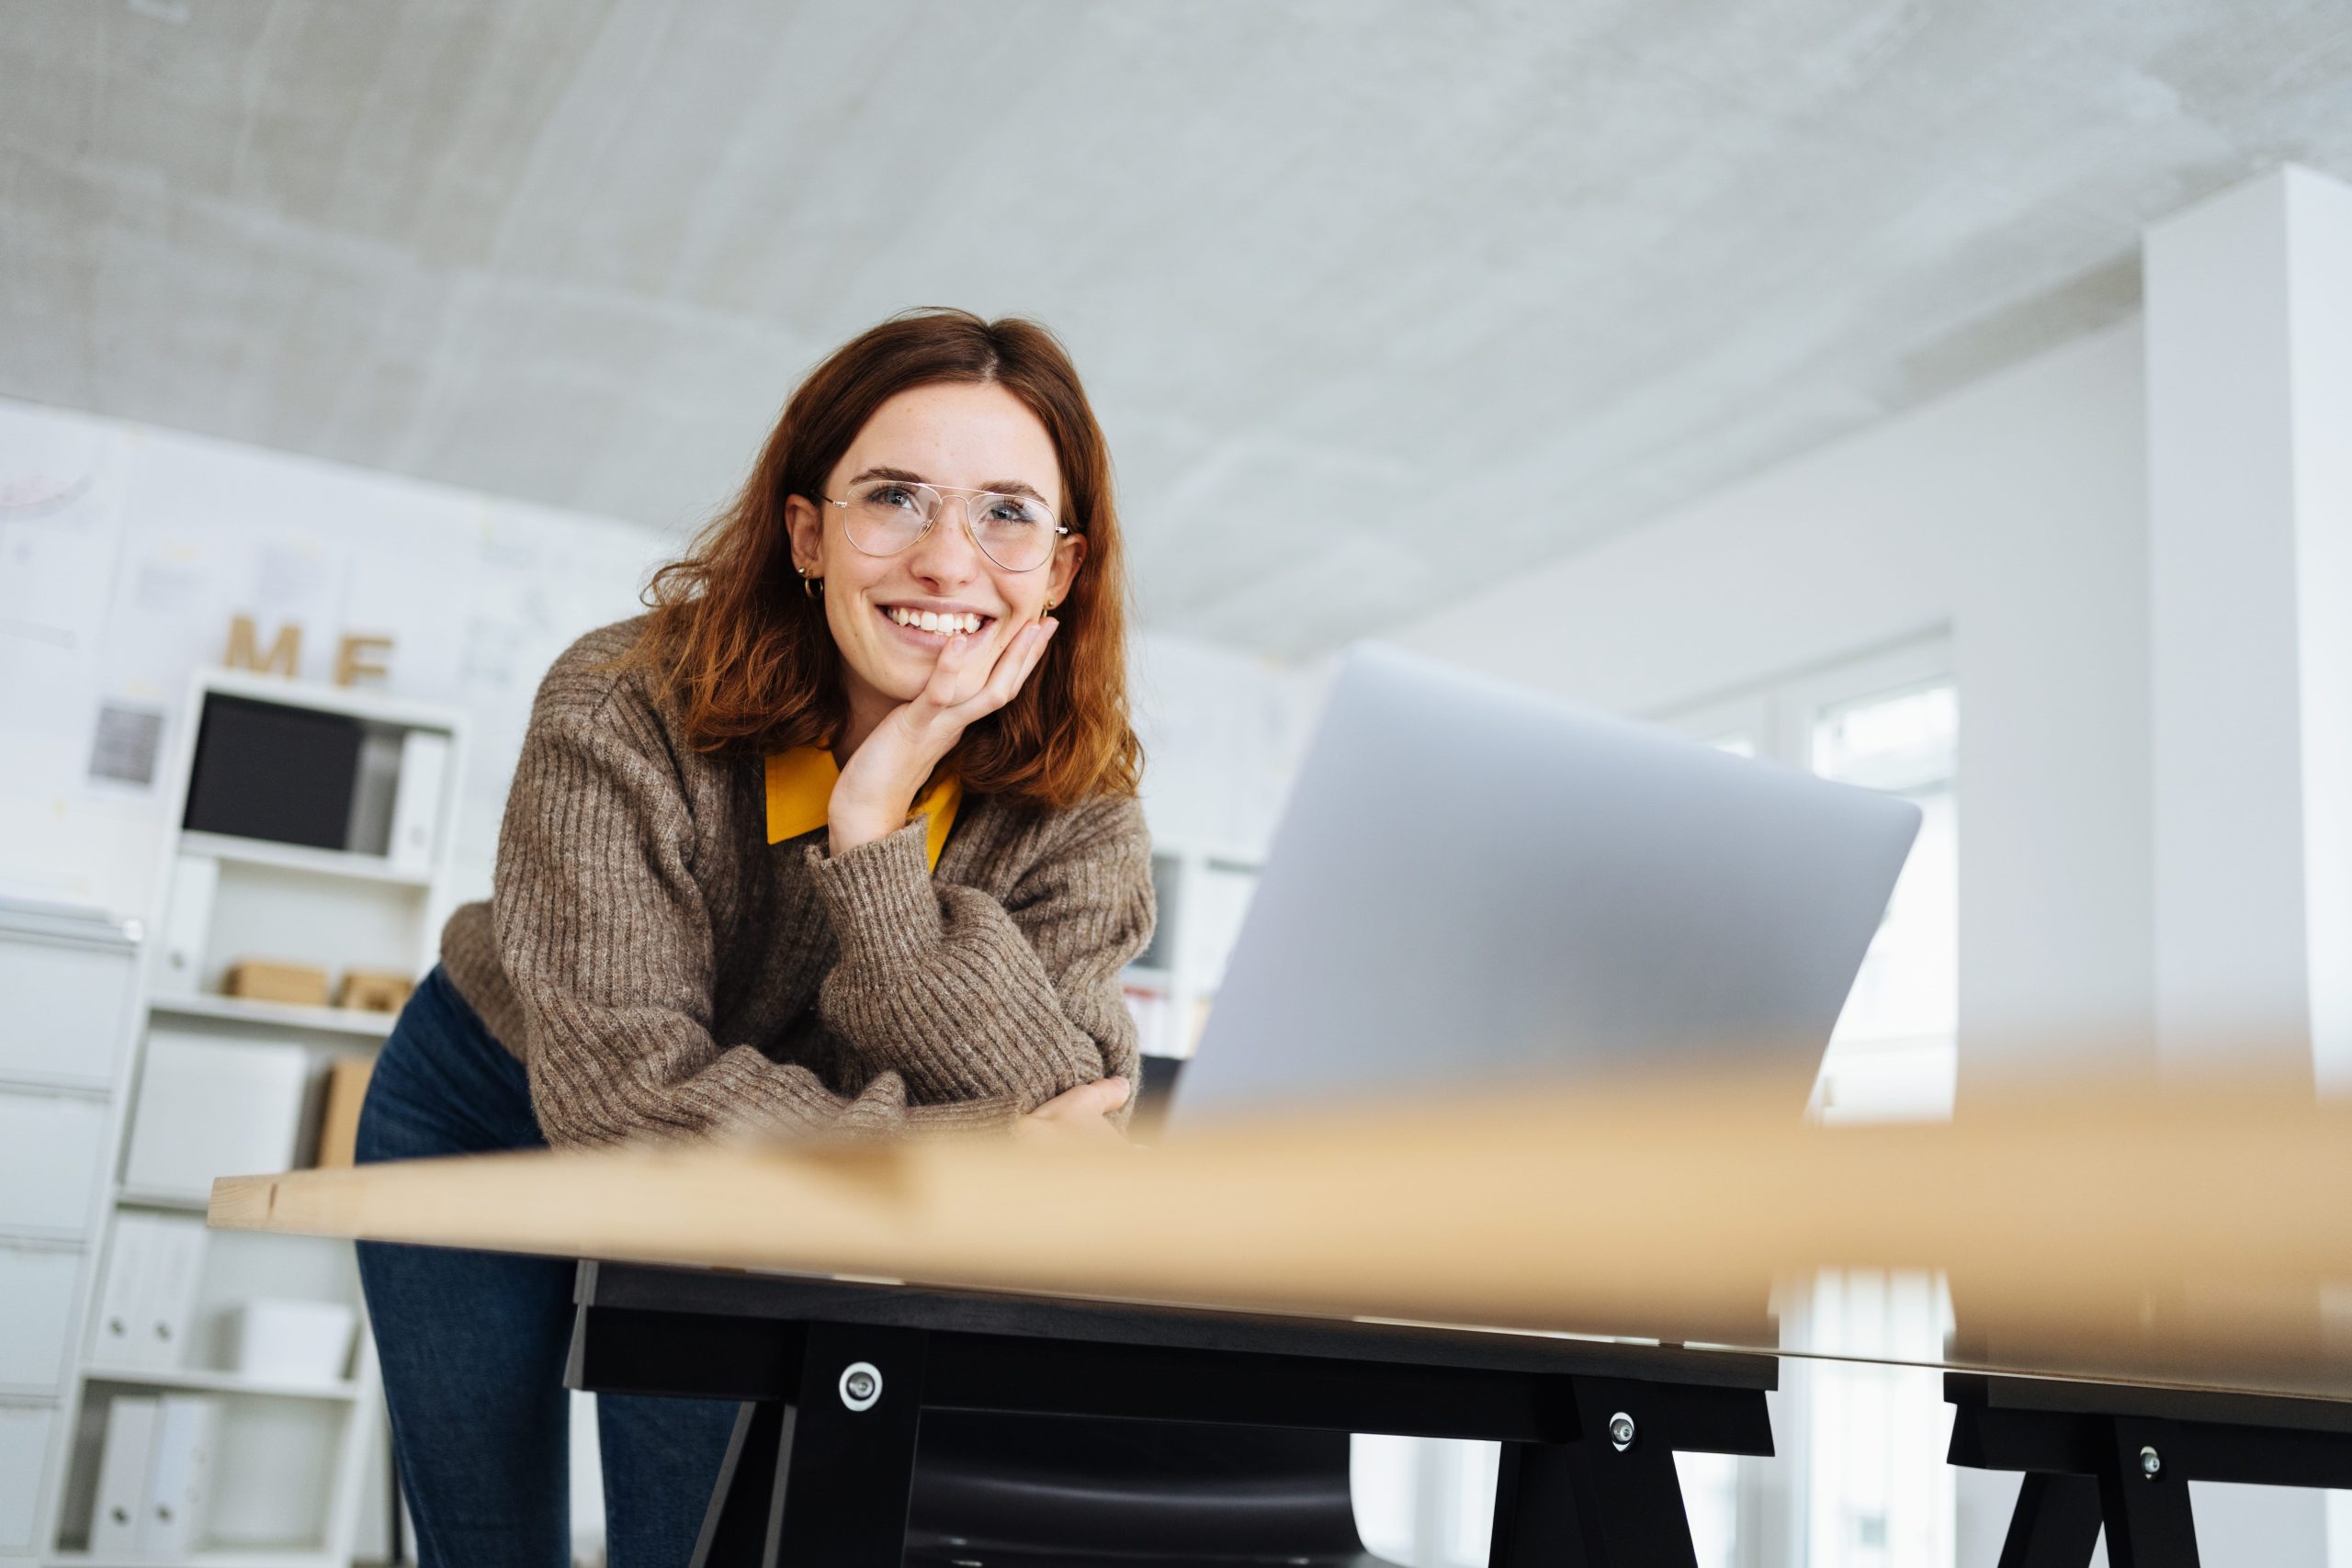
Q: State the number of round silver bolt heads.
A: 3